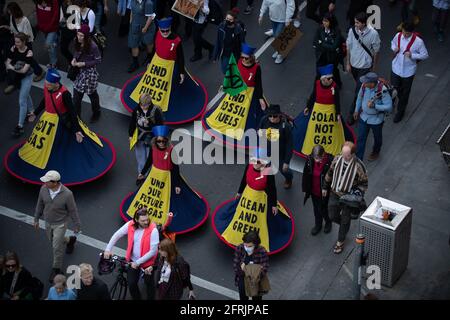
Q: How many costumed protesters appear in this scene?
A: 6